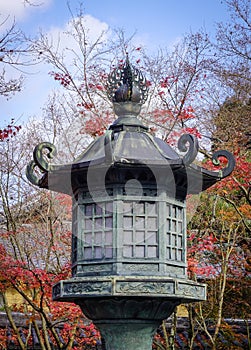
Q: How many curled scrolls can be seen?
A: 4